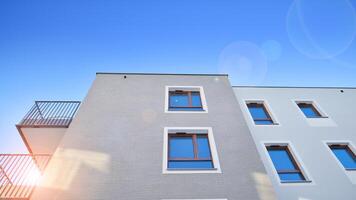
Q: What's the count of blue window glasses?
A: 6